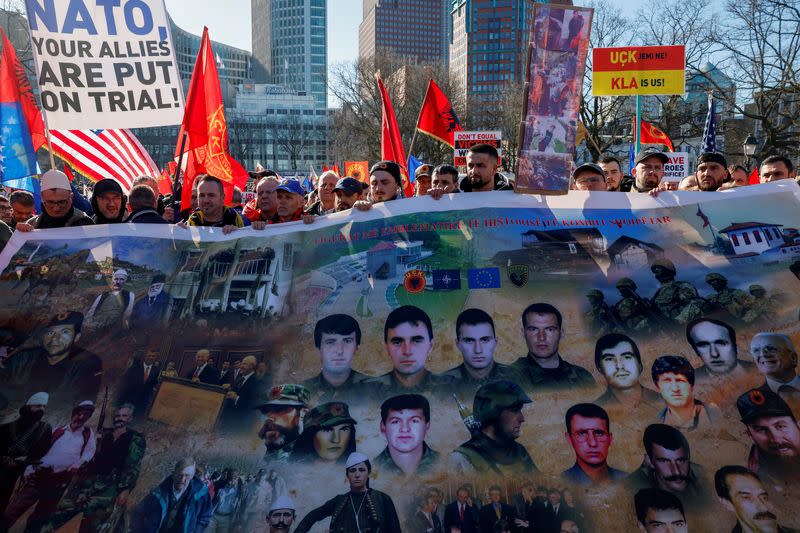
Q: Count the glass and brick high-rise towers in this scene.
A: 3